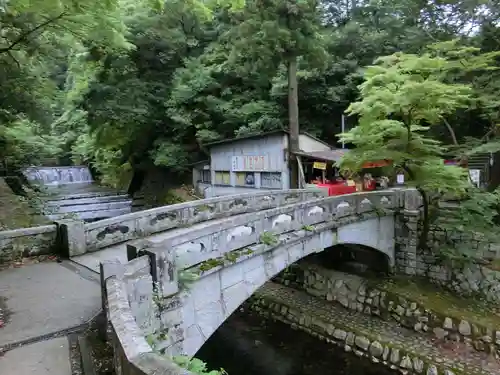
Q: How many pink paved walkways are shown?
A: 0